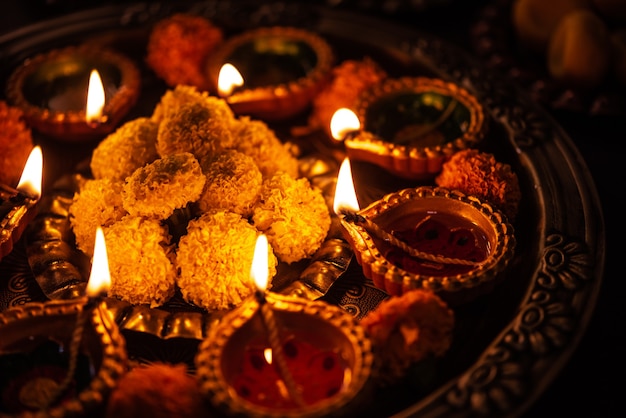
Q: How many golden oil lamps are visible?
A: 7